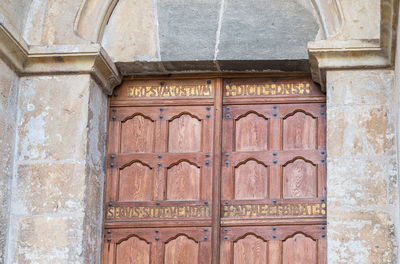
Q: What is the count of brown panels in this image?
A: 12